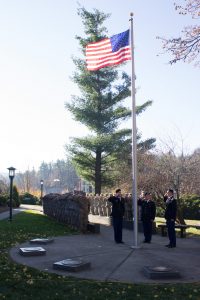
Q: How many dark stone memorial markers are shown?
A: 4